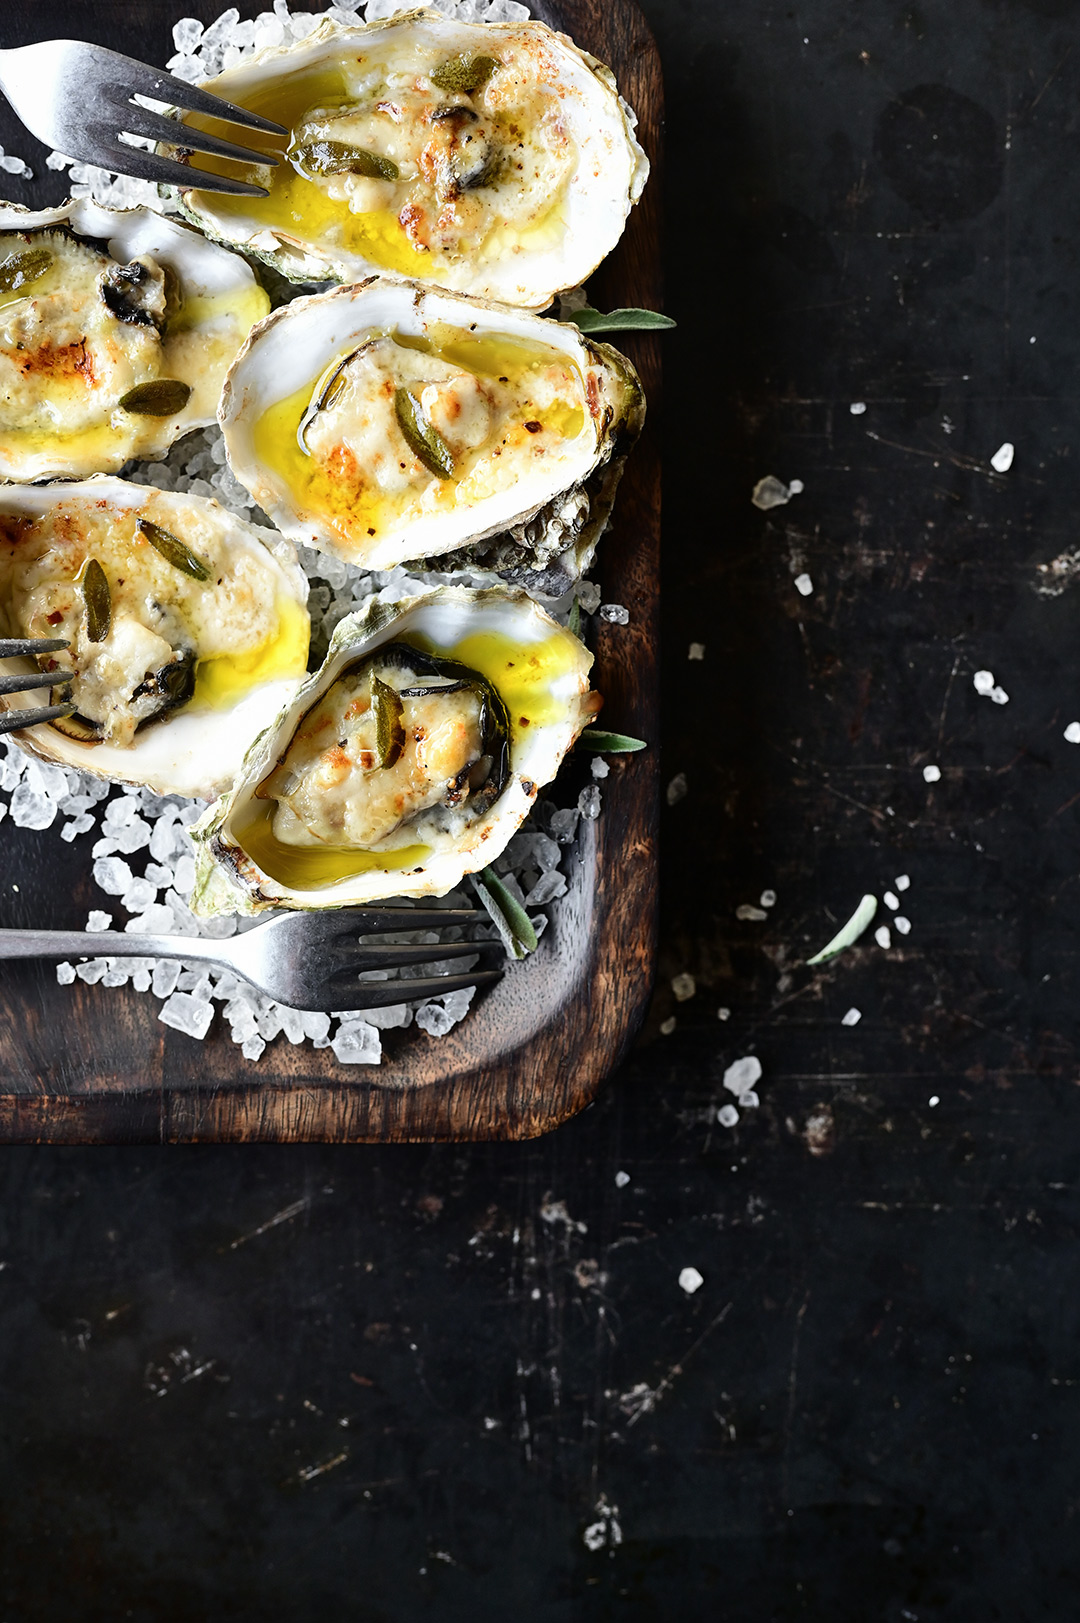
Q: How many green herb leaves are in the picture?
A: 13